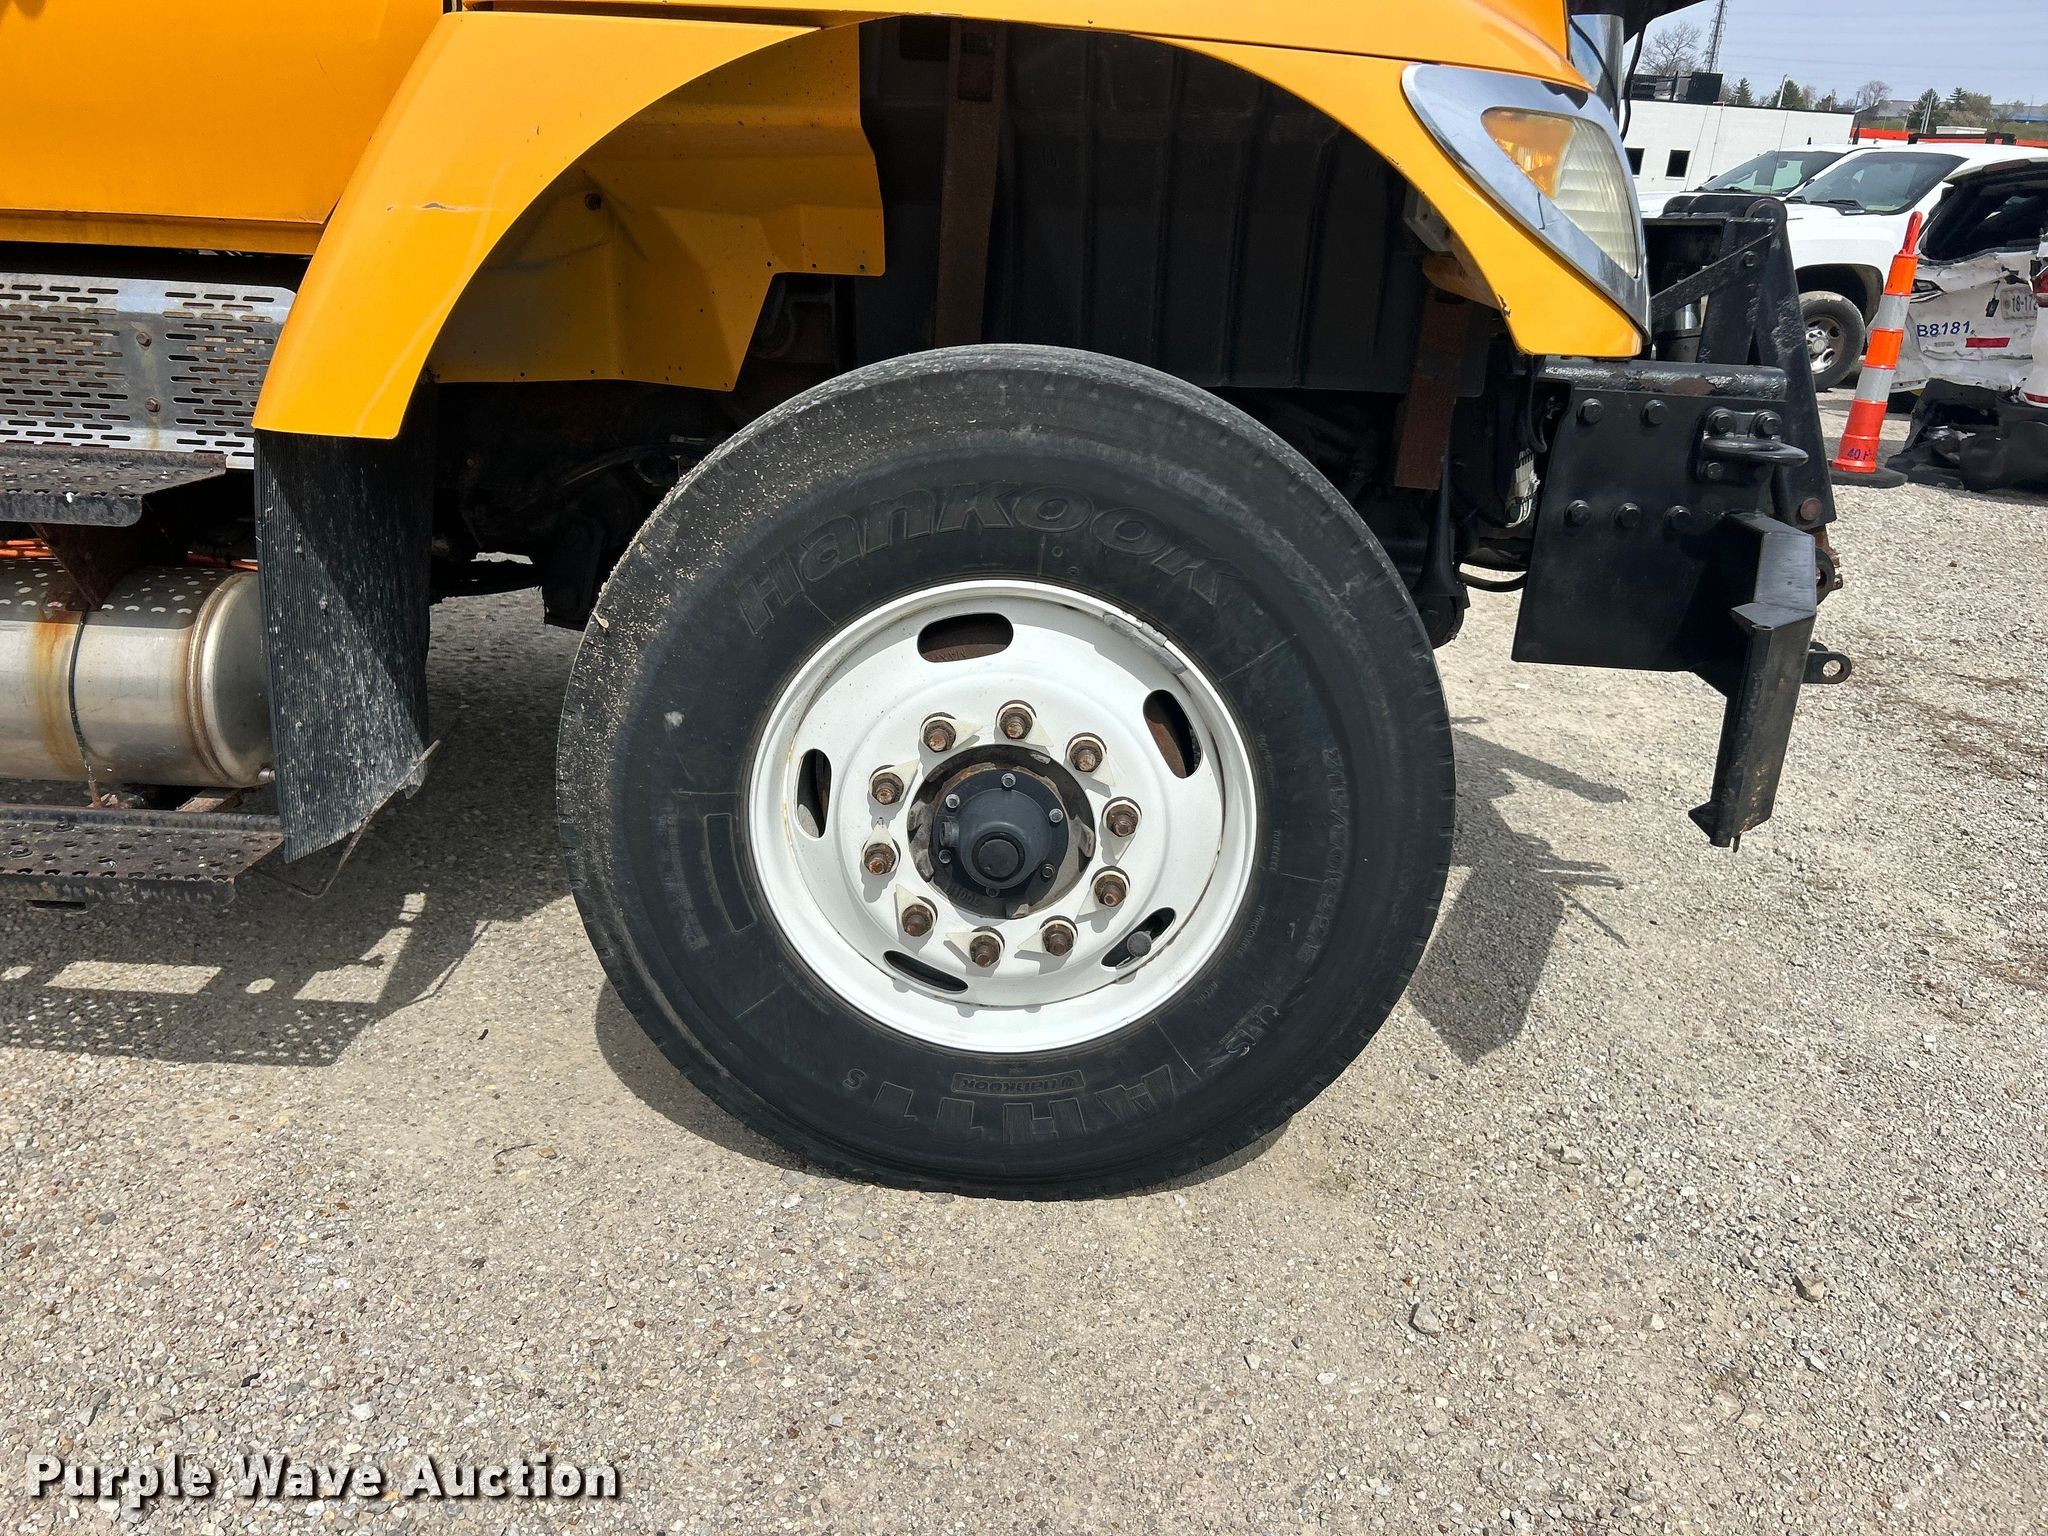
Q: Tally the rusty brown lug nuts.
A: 10